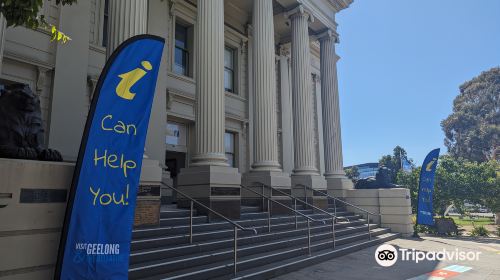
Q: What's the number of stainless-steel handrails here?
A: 4